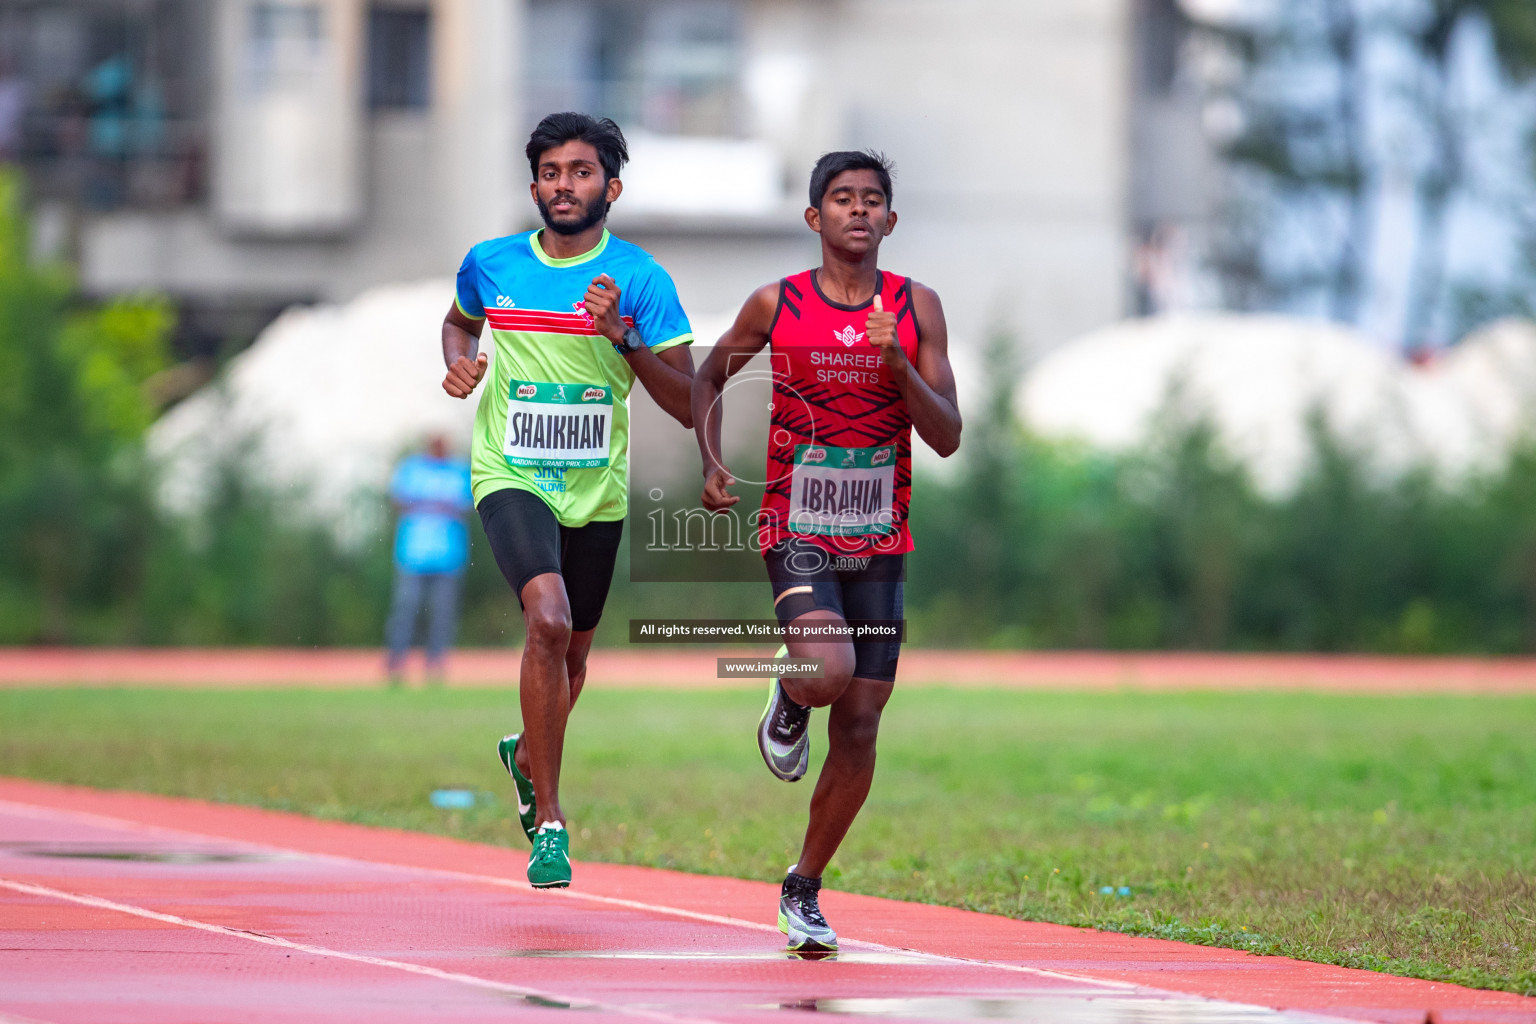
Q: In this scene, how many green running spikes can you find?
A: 2